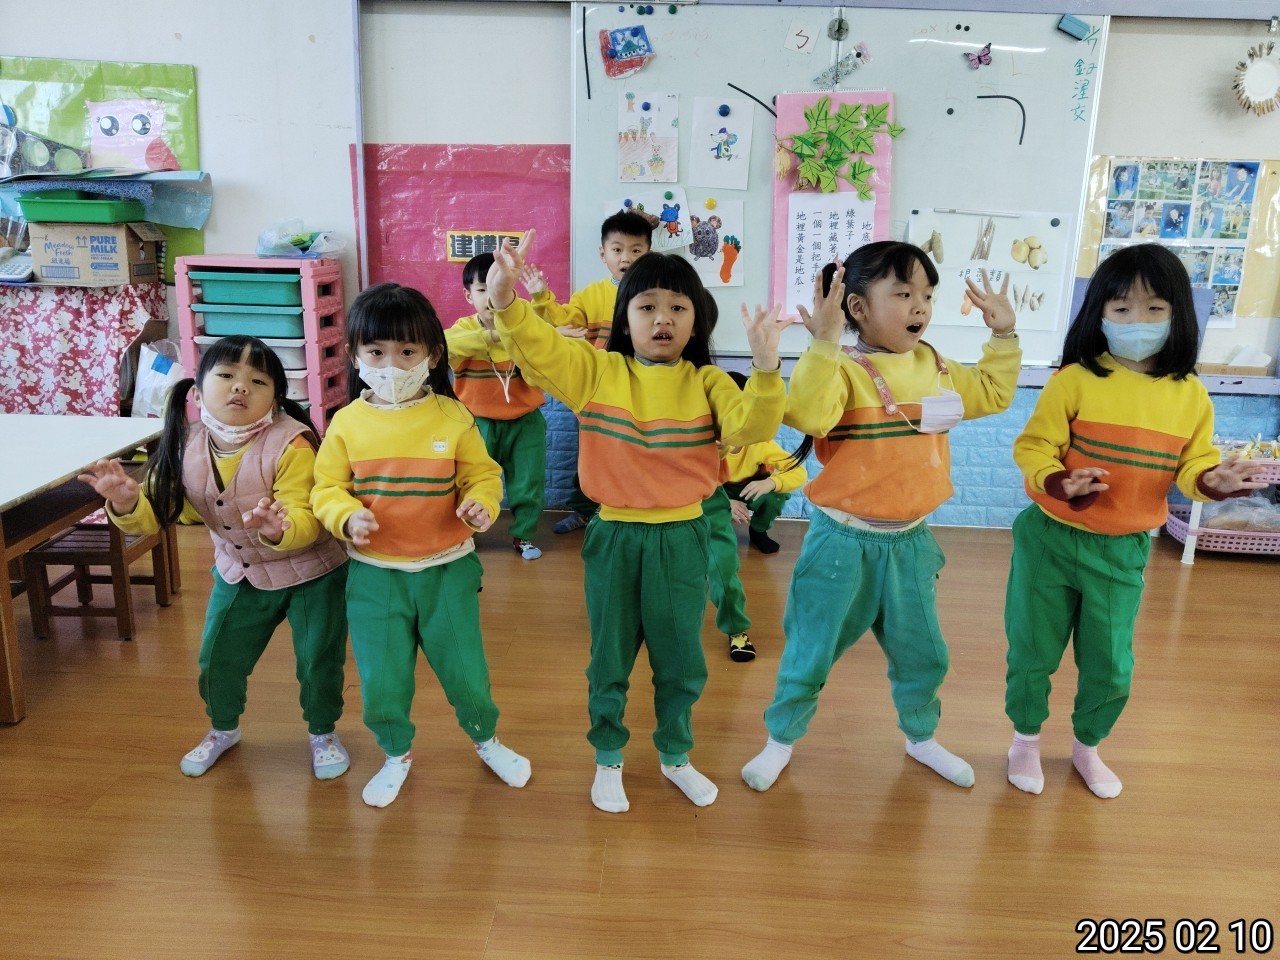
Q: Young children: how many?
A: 9